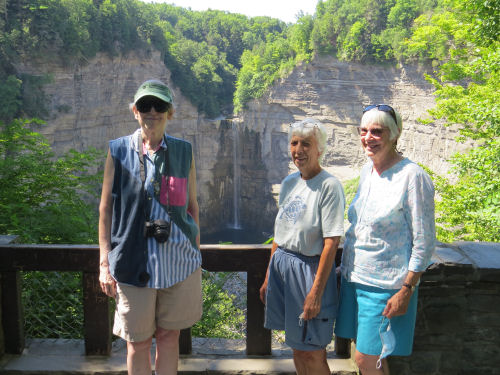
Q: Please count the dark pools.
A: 1